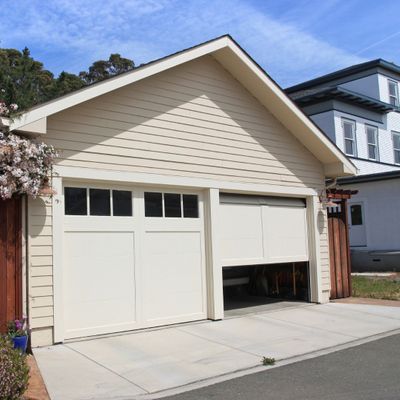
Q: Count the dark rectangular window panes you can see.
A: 6